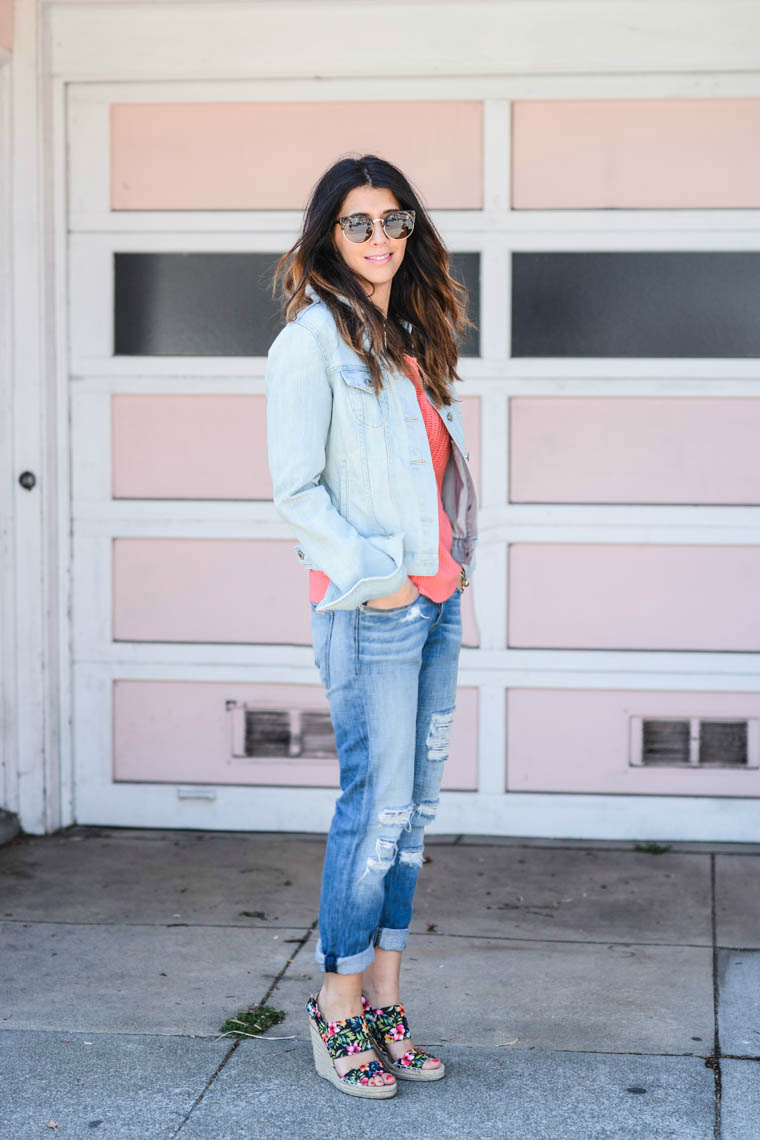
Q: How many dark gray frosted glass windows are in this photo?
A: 2